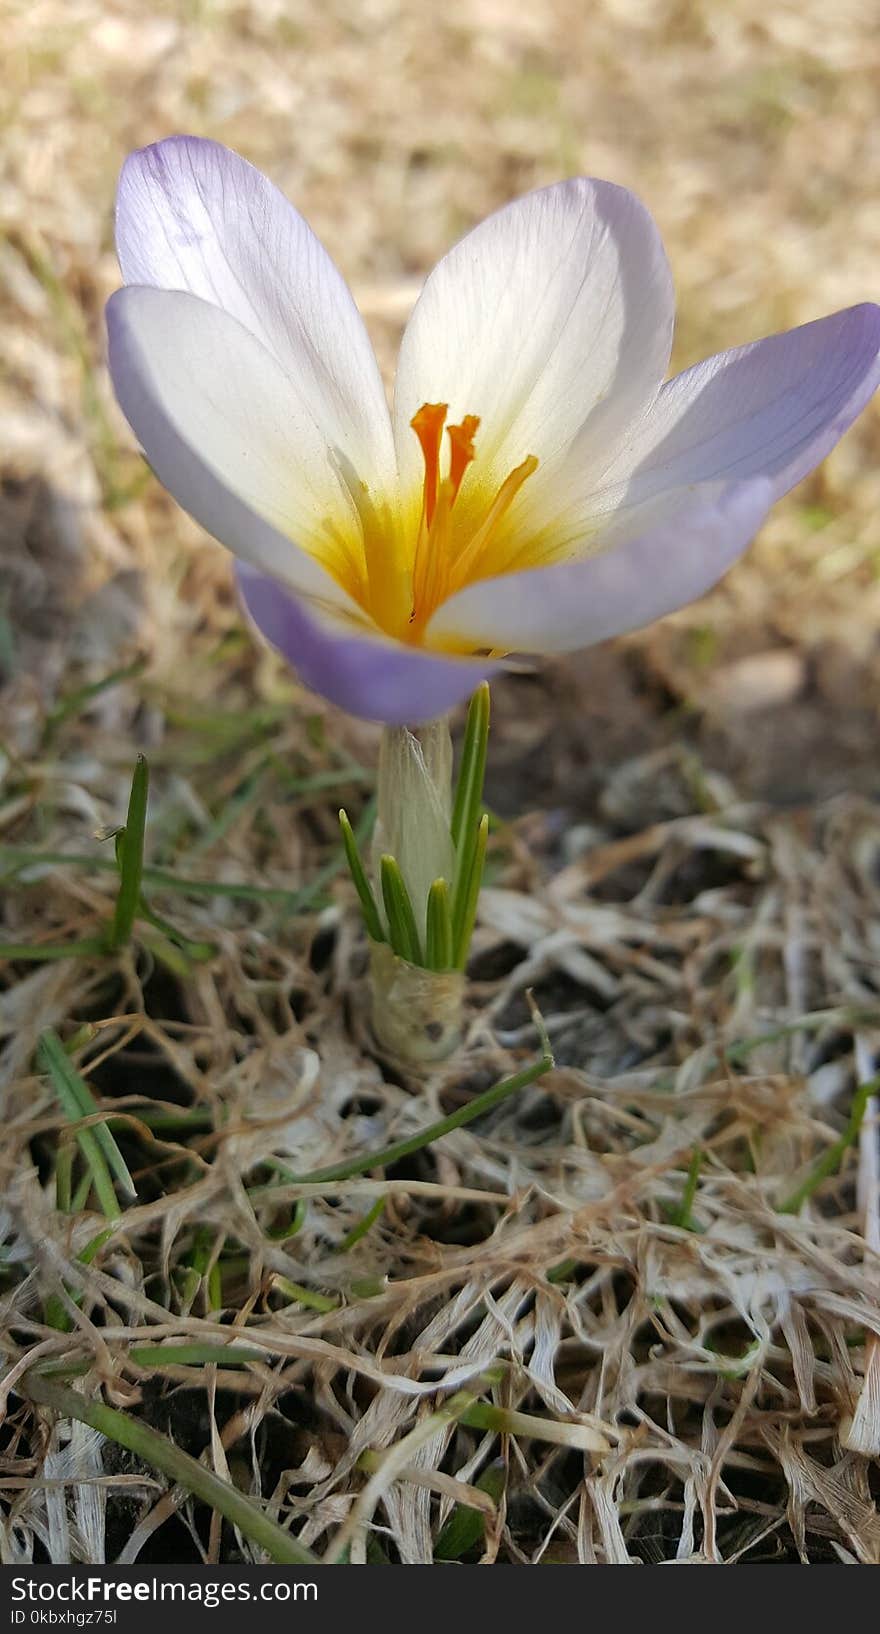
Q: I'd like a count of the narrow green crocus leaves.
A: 5